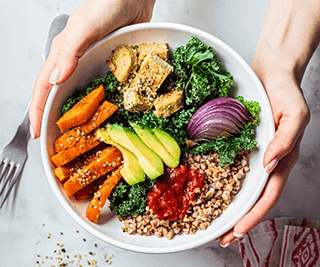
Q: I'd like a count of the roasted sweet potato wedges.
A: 7